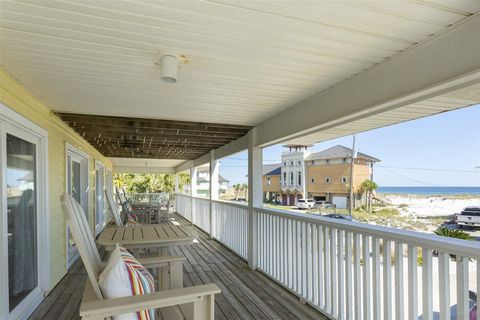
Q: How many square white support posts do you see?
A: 4